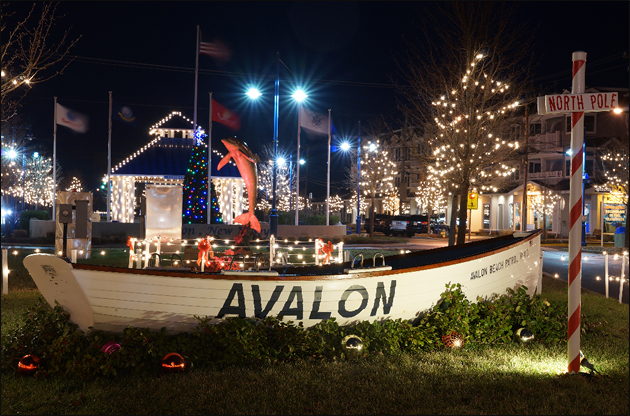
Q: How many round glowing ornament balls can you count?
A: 6